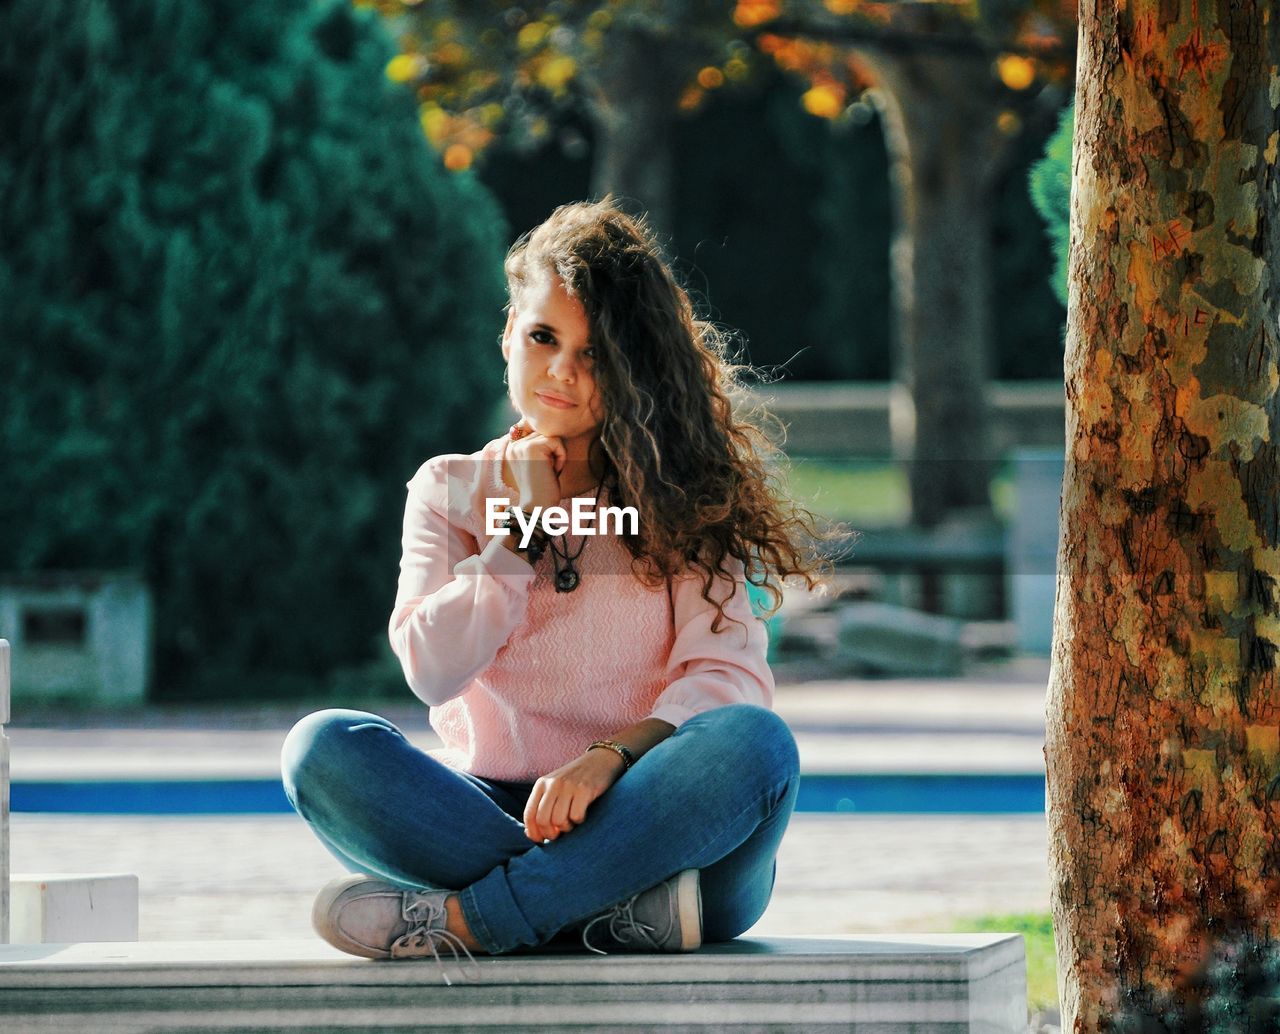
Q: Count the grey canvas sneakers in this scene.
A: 2